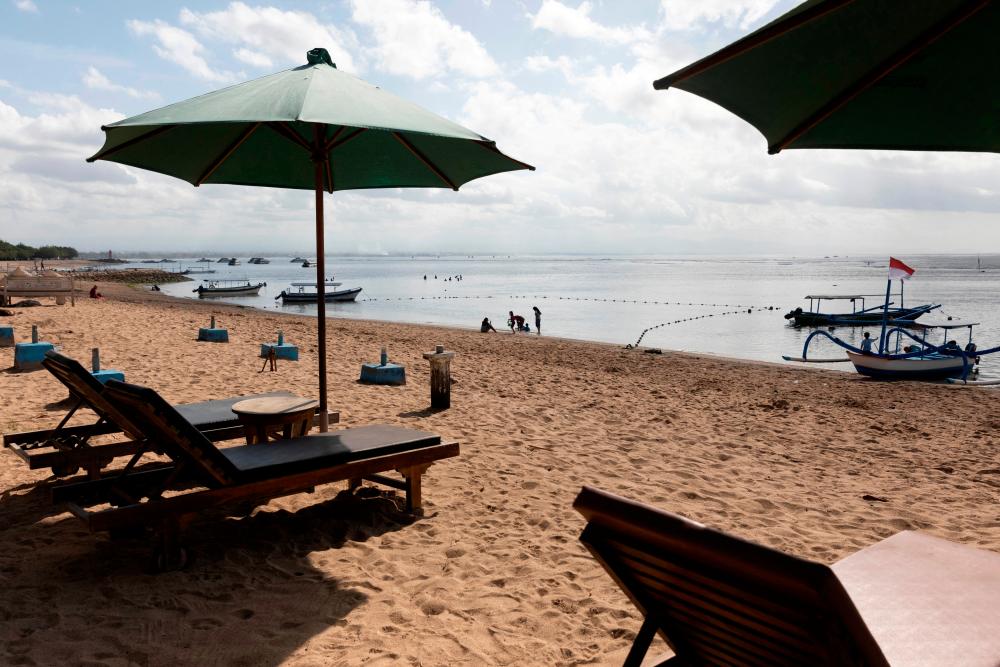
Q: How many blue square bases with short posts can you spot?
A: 6